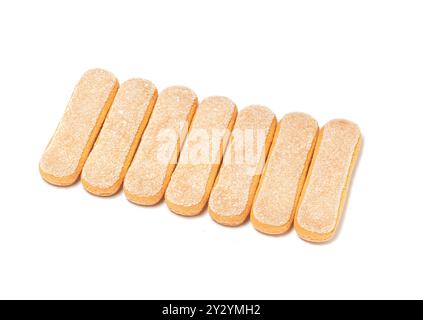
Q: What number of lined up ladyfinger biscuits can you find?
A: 7